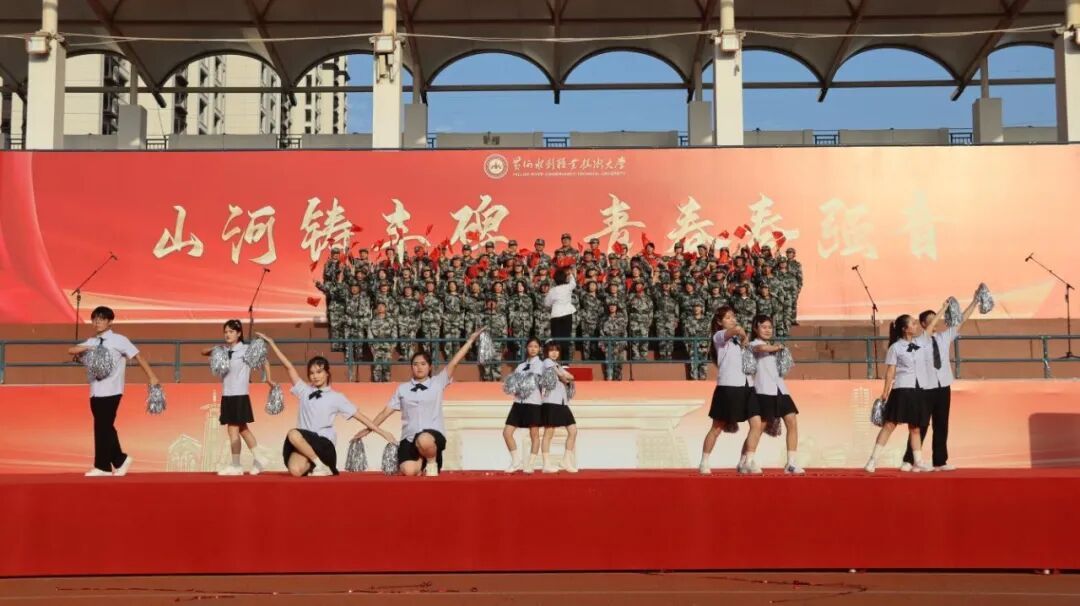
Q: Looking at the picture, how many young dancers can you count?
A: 10